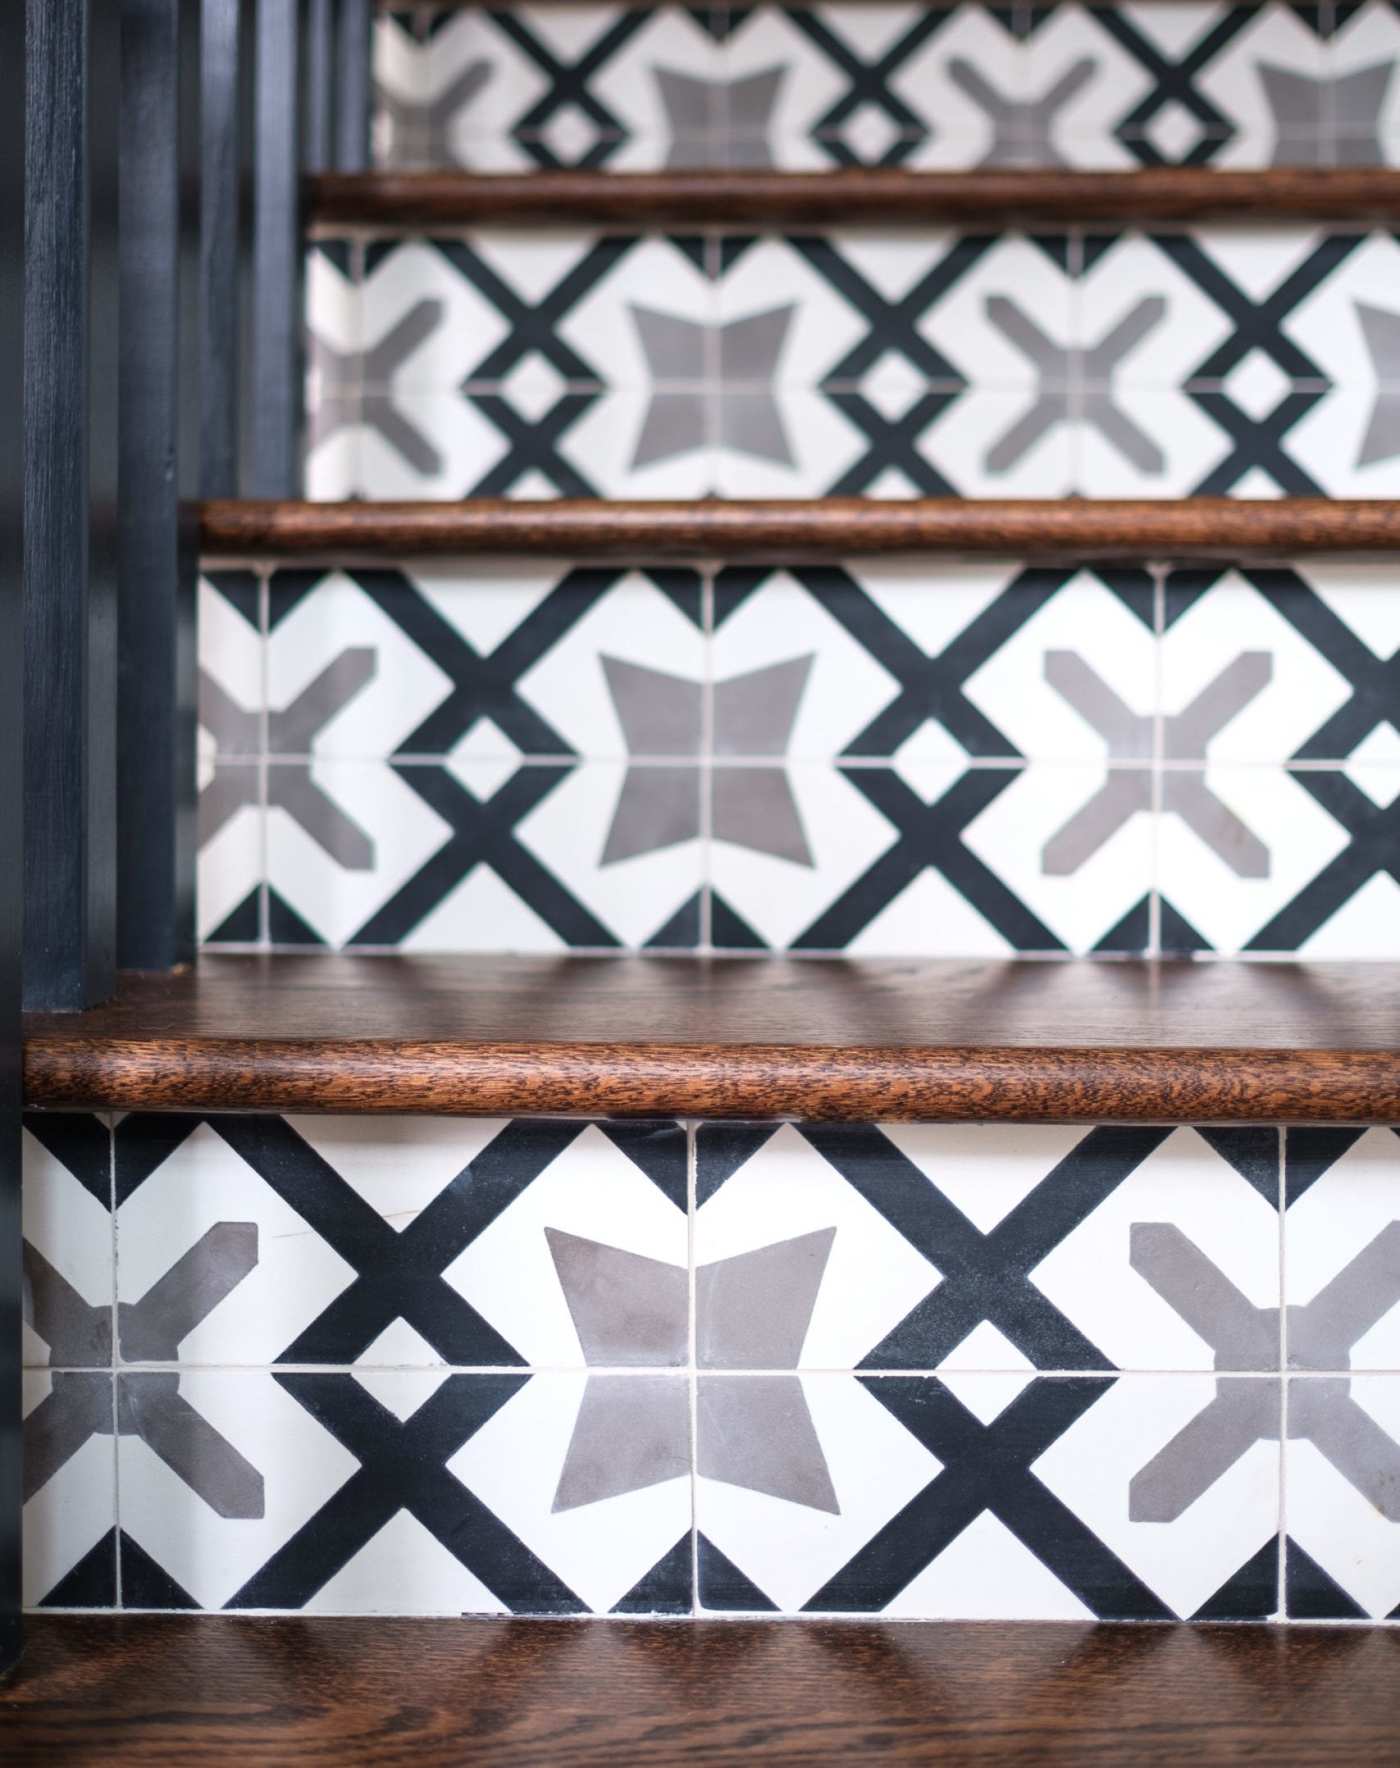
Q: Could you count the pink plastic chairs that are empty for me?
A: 0